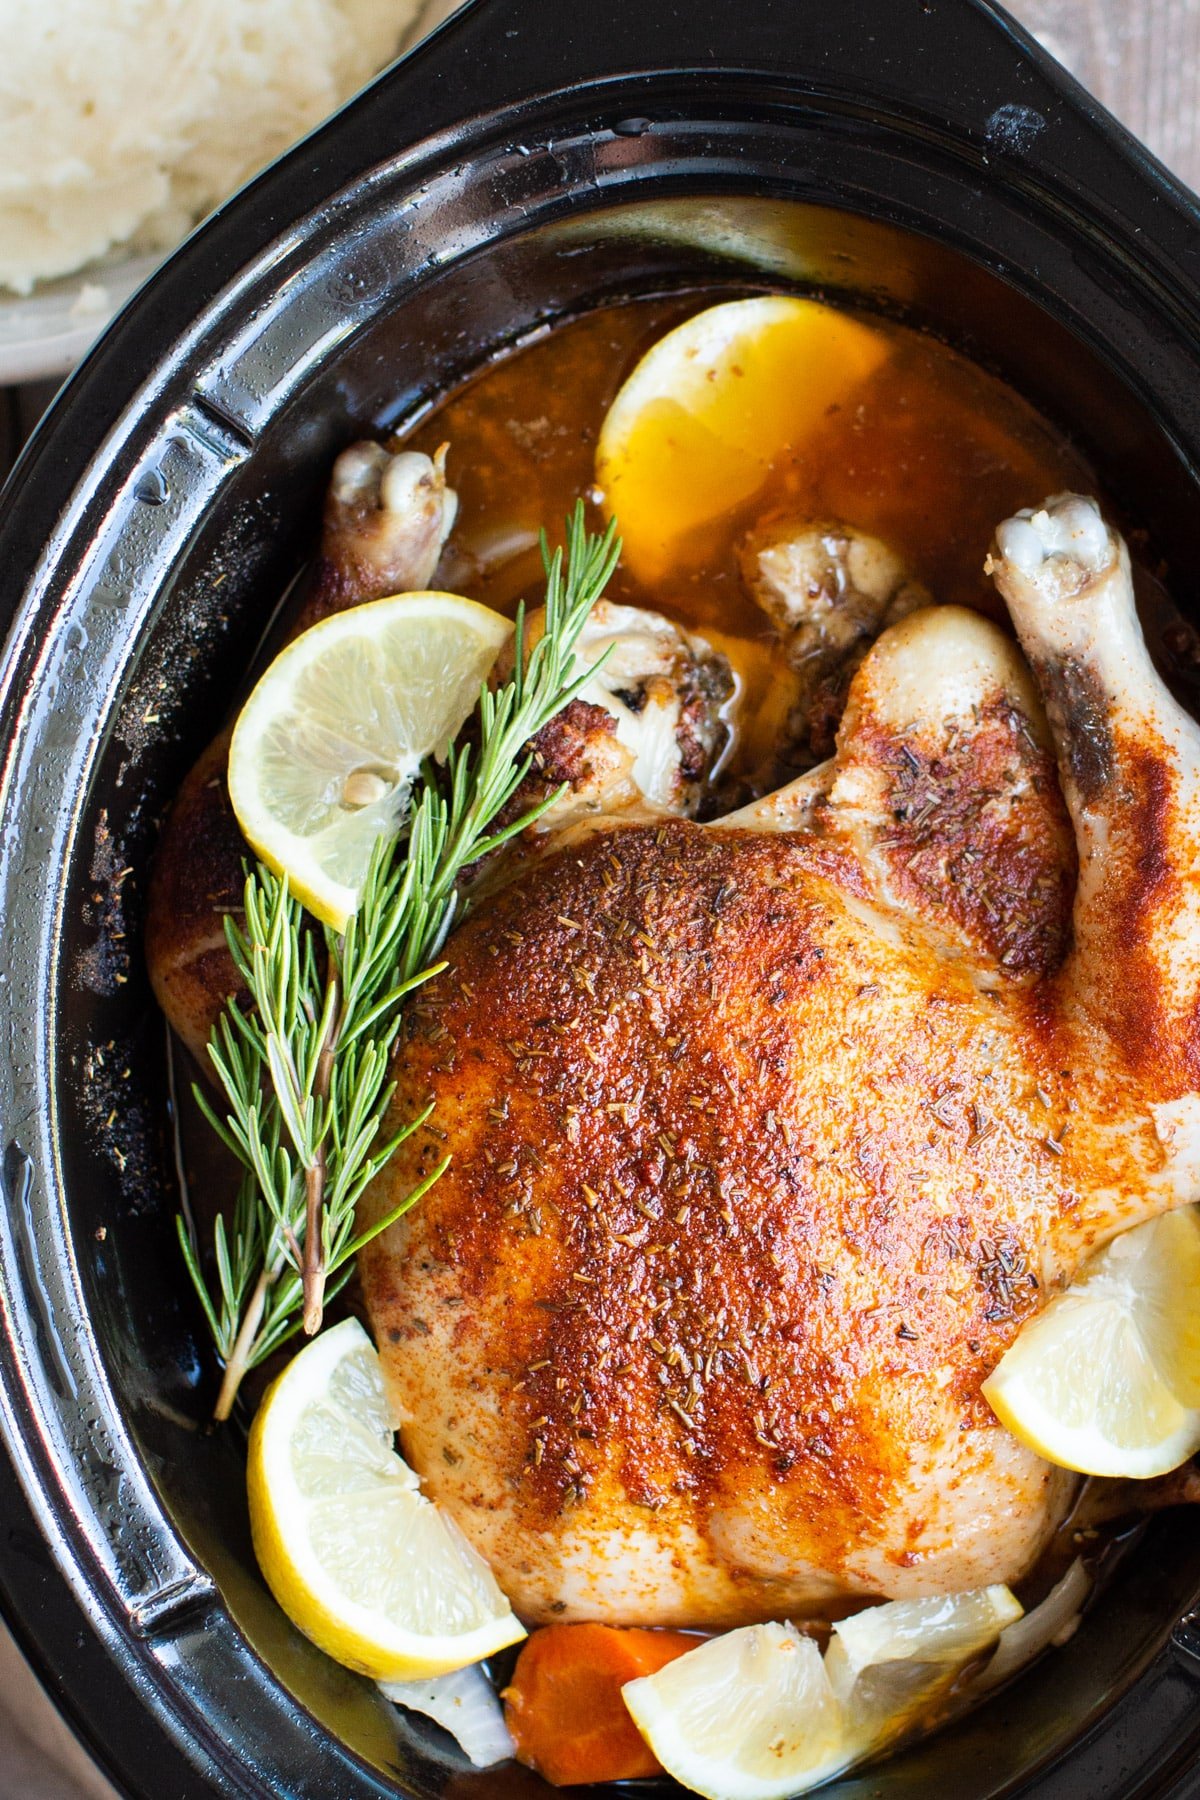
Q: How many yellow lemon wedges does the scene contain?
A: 5